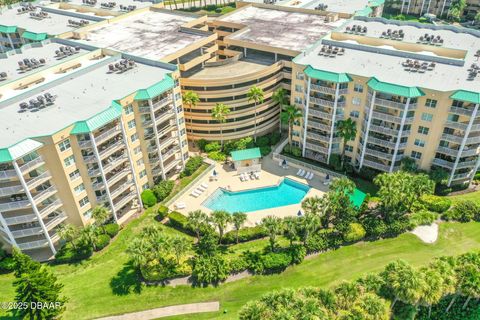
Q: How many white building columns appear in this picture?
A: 12